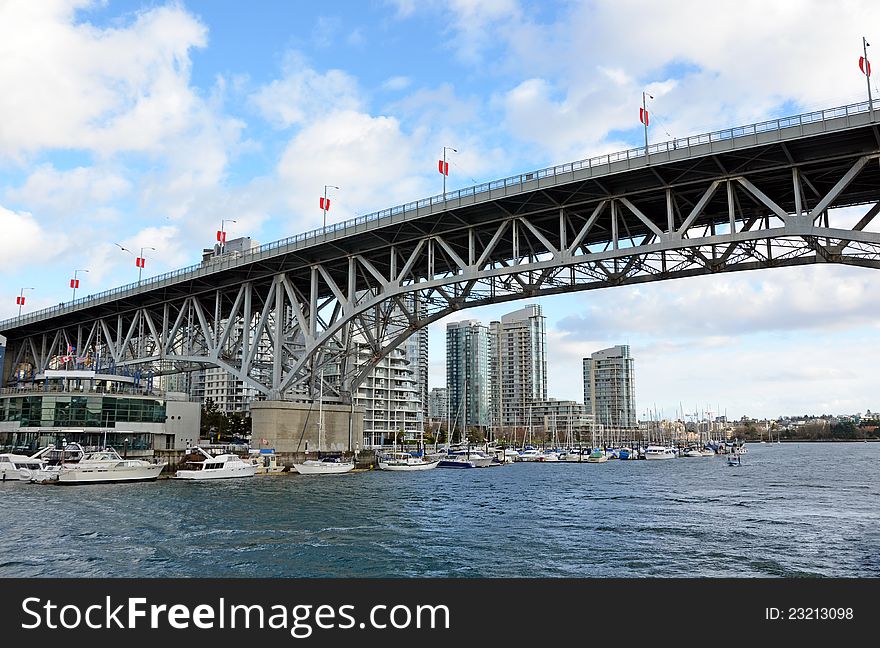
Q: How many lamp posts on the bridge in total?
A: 8